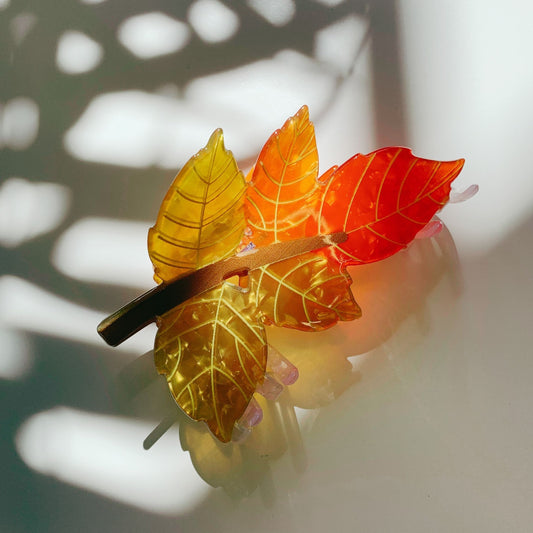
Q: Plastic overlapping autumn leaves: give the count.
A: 5